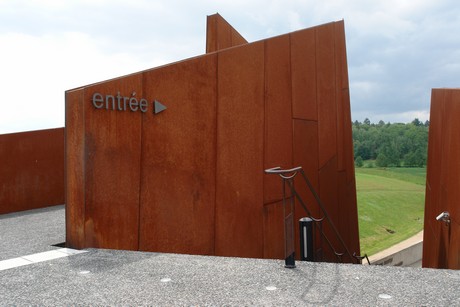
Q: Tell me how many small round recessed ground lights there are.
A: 4